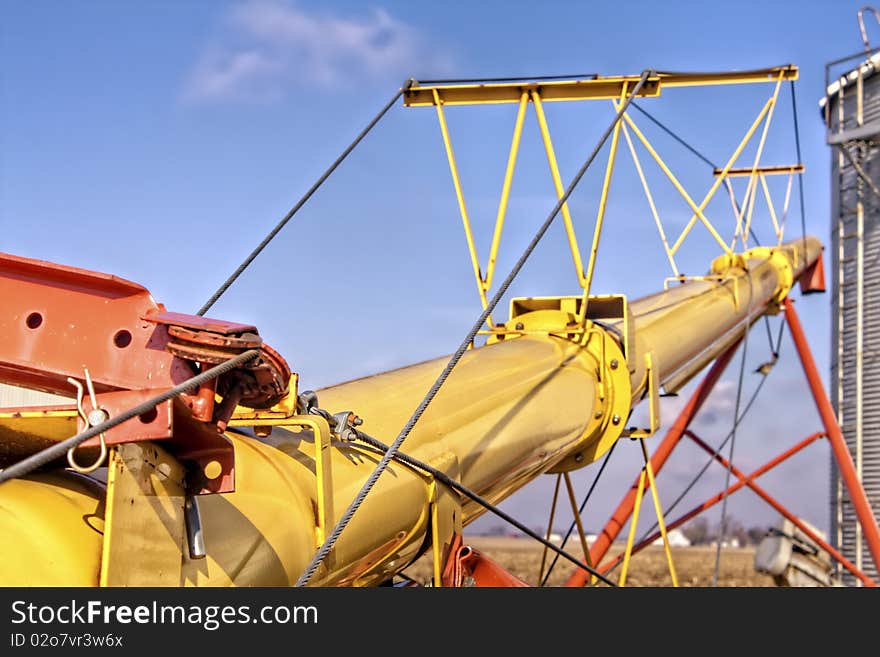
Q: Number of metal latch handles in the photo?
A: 1